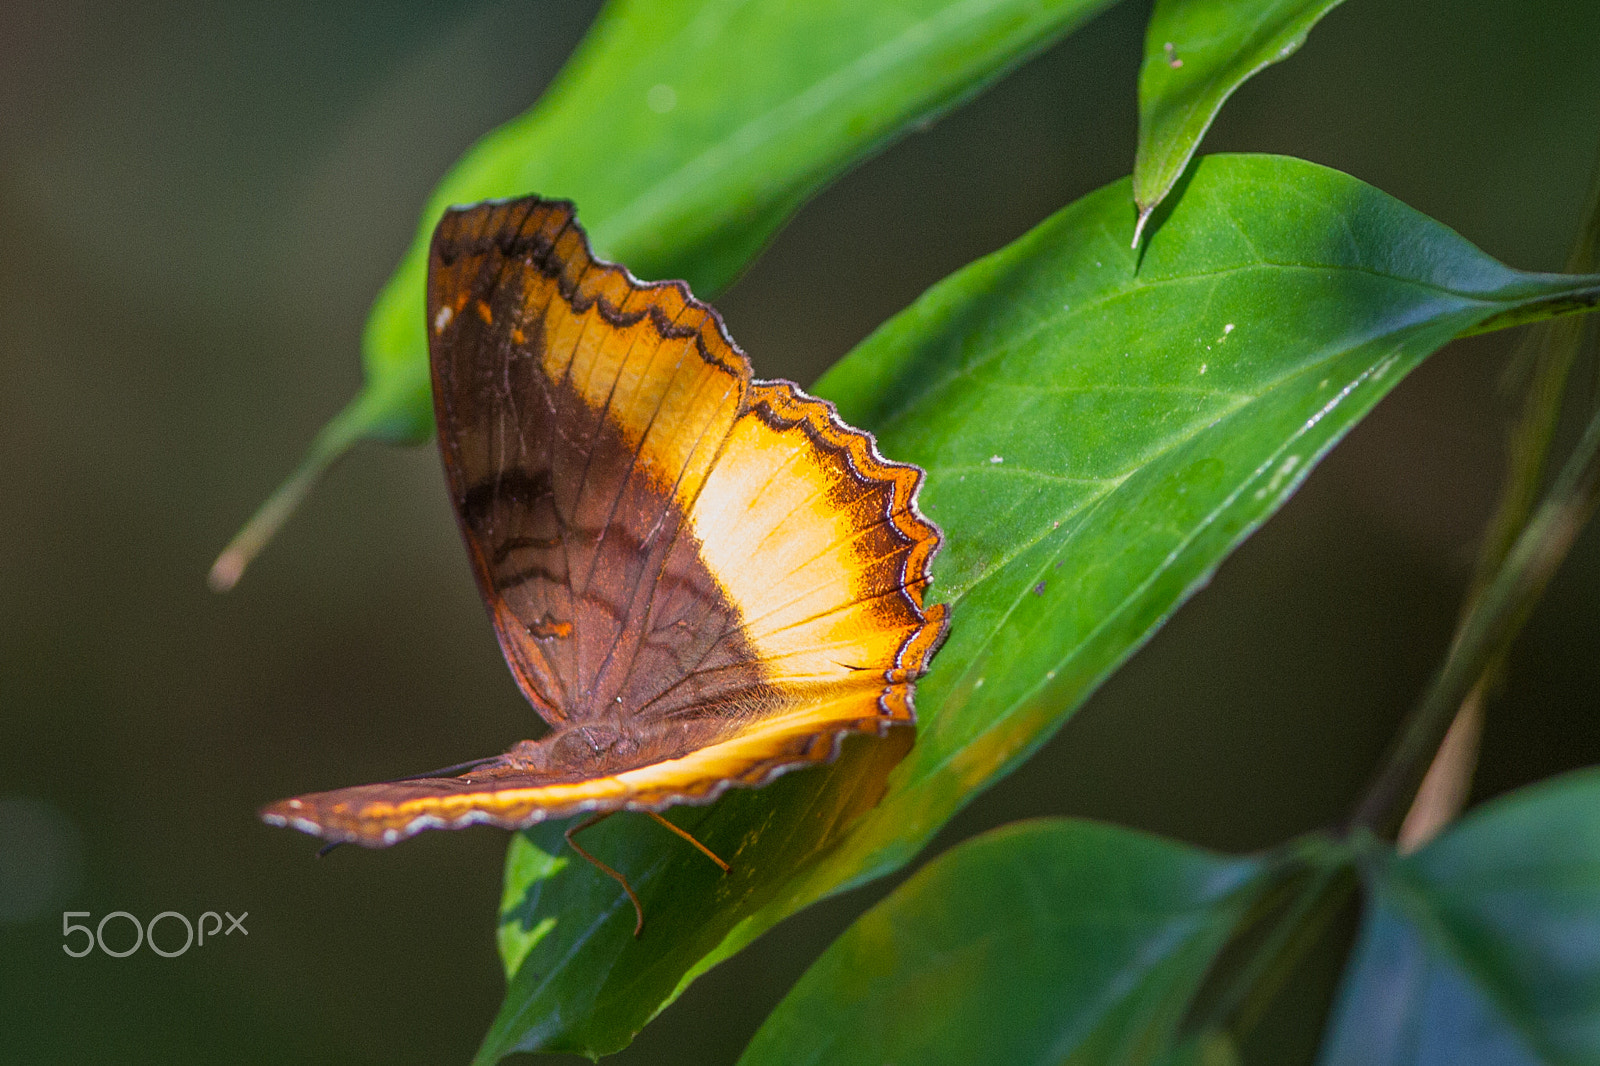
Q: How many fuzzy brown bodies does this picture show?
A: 1